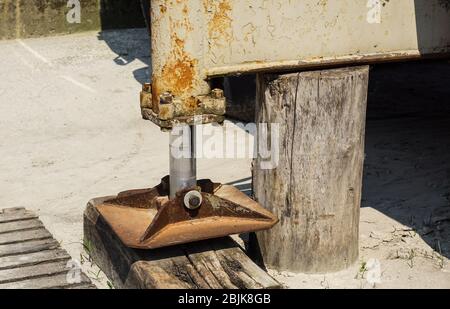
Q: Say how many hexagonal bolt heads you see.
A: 3